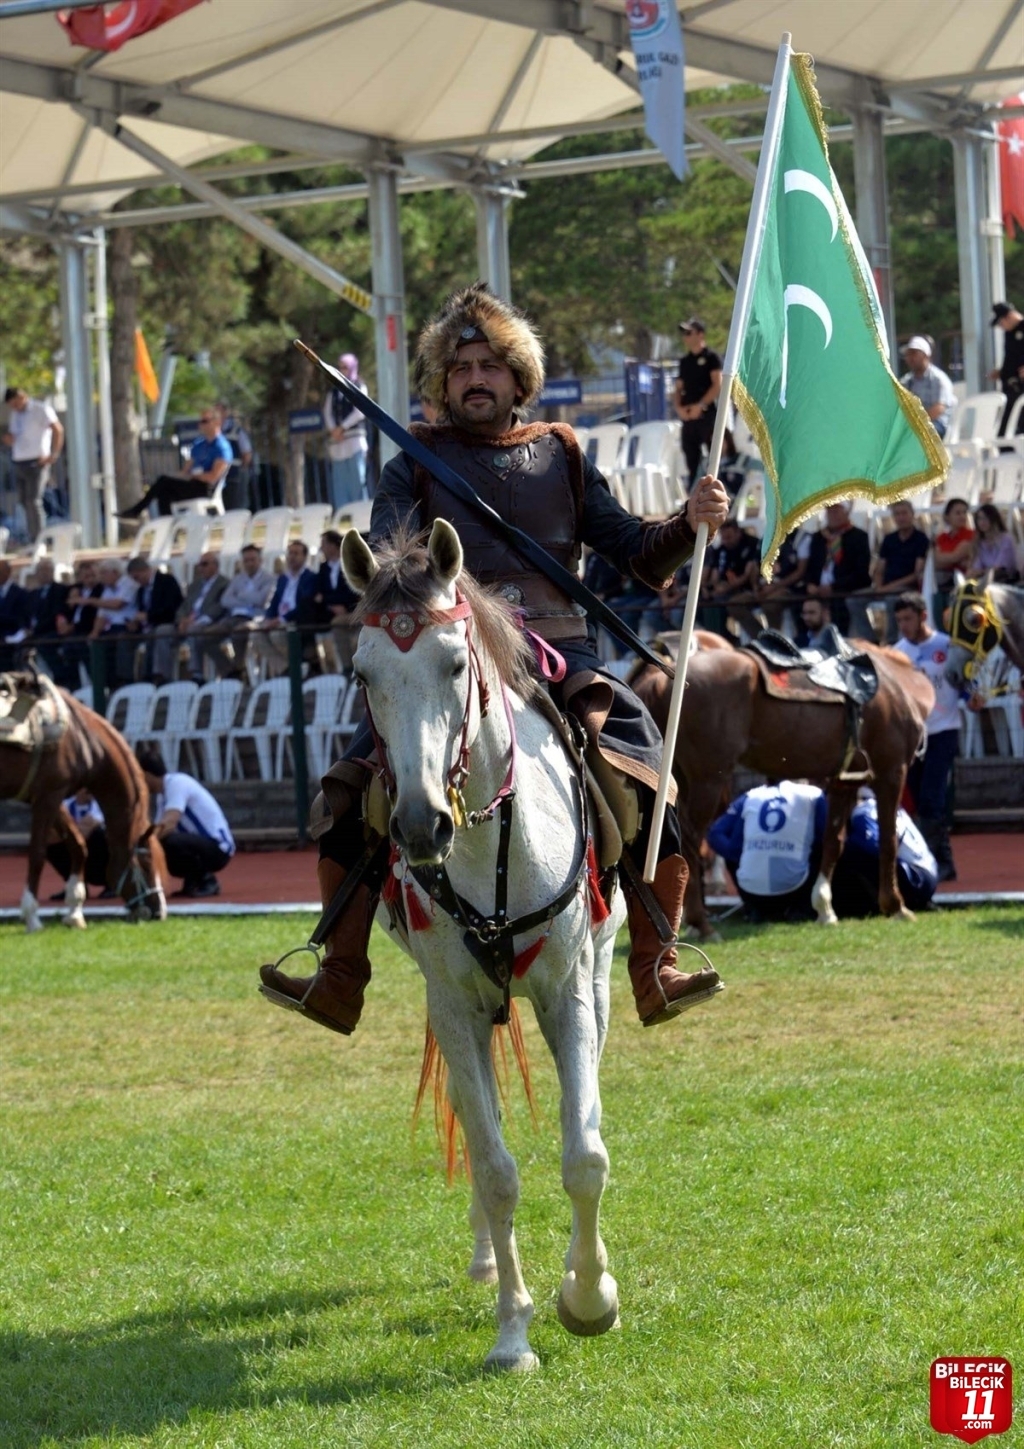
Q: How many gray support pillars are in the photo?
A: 5